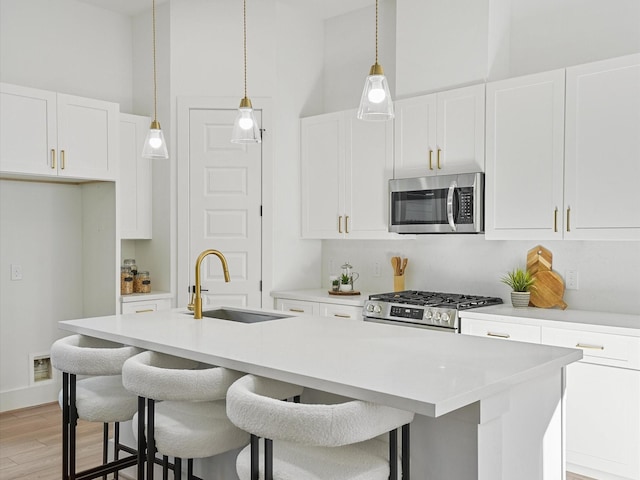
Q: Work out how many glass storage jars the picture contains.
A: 3